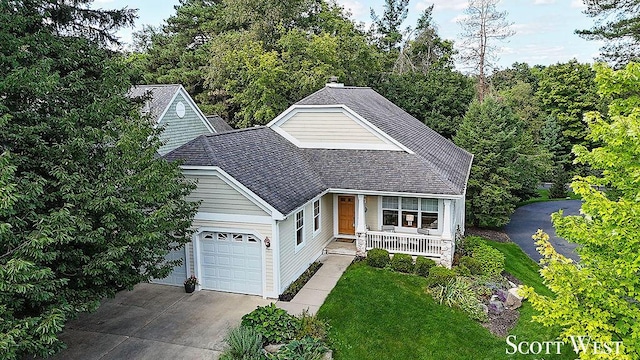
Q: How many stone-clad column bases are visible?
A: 2